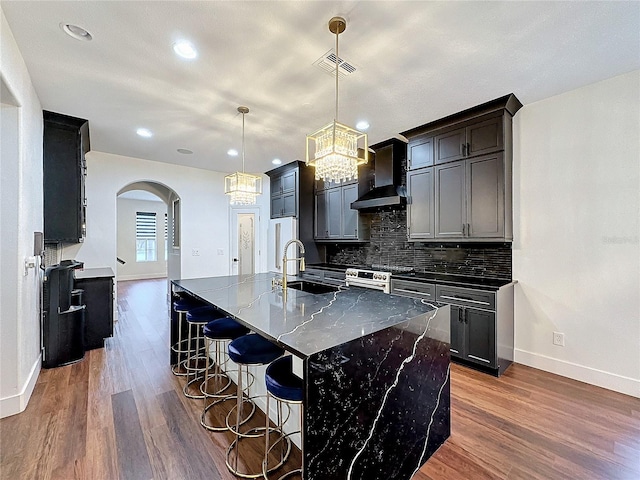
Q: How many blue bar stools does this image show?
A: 5